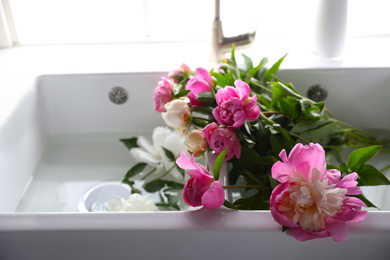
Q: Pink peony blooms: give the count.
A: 6